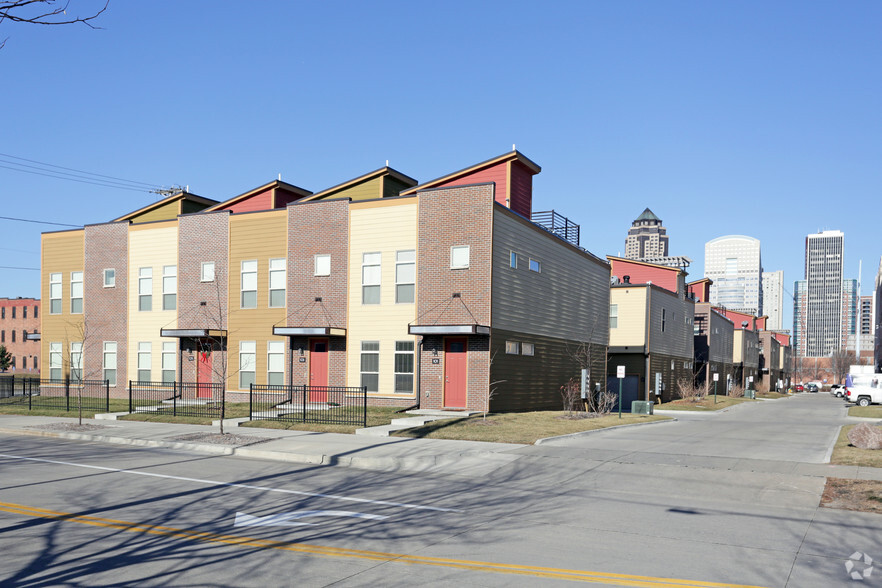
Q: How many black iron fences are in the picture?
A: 3